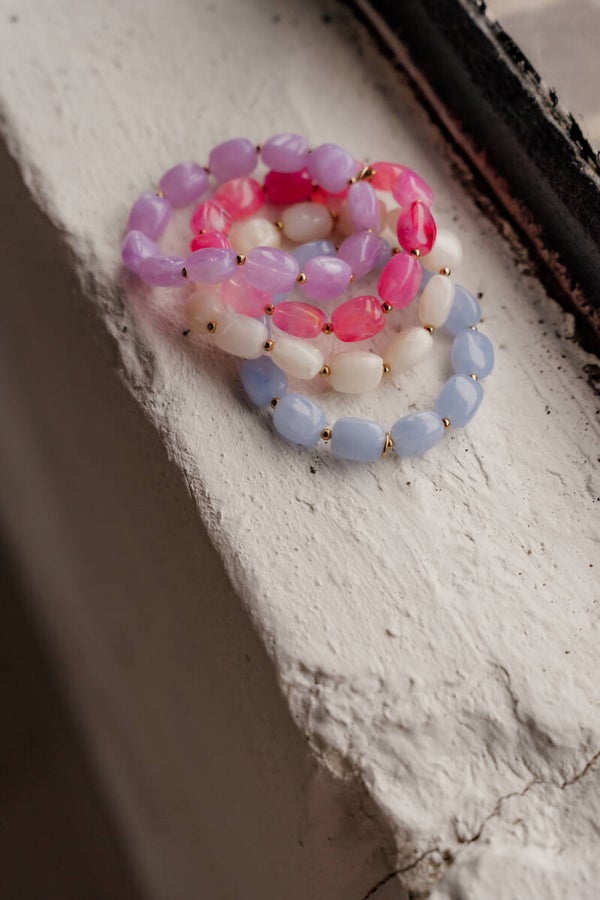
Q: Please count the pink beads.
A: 12